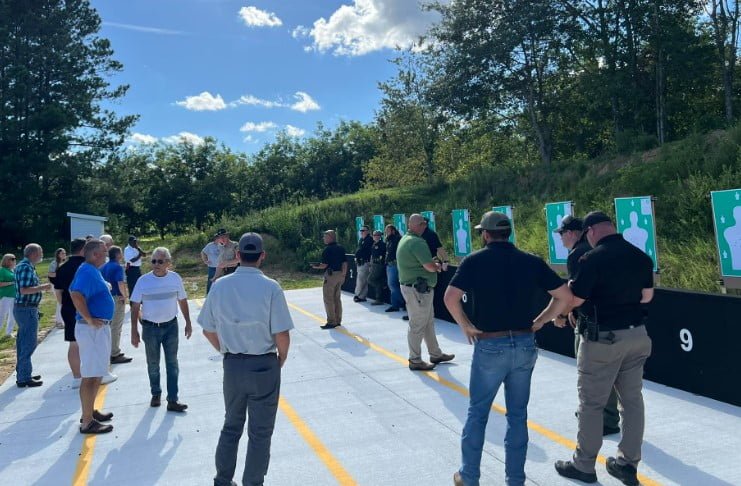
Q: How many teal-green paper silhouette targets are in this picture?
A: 9